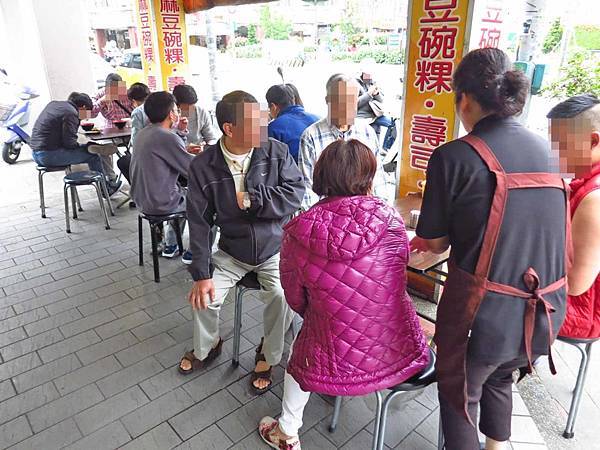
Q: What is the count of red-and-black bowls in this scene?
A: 2